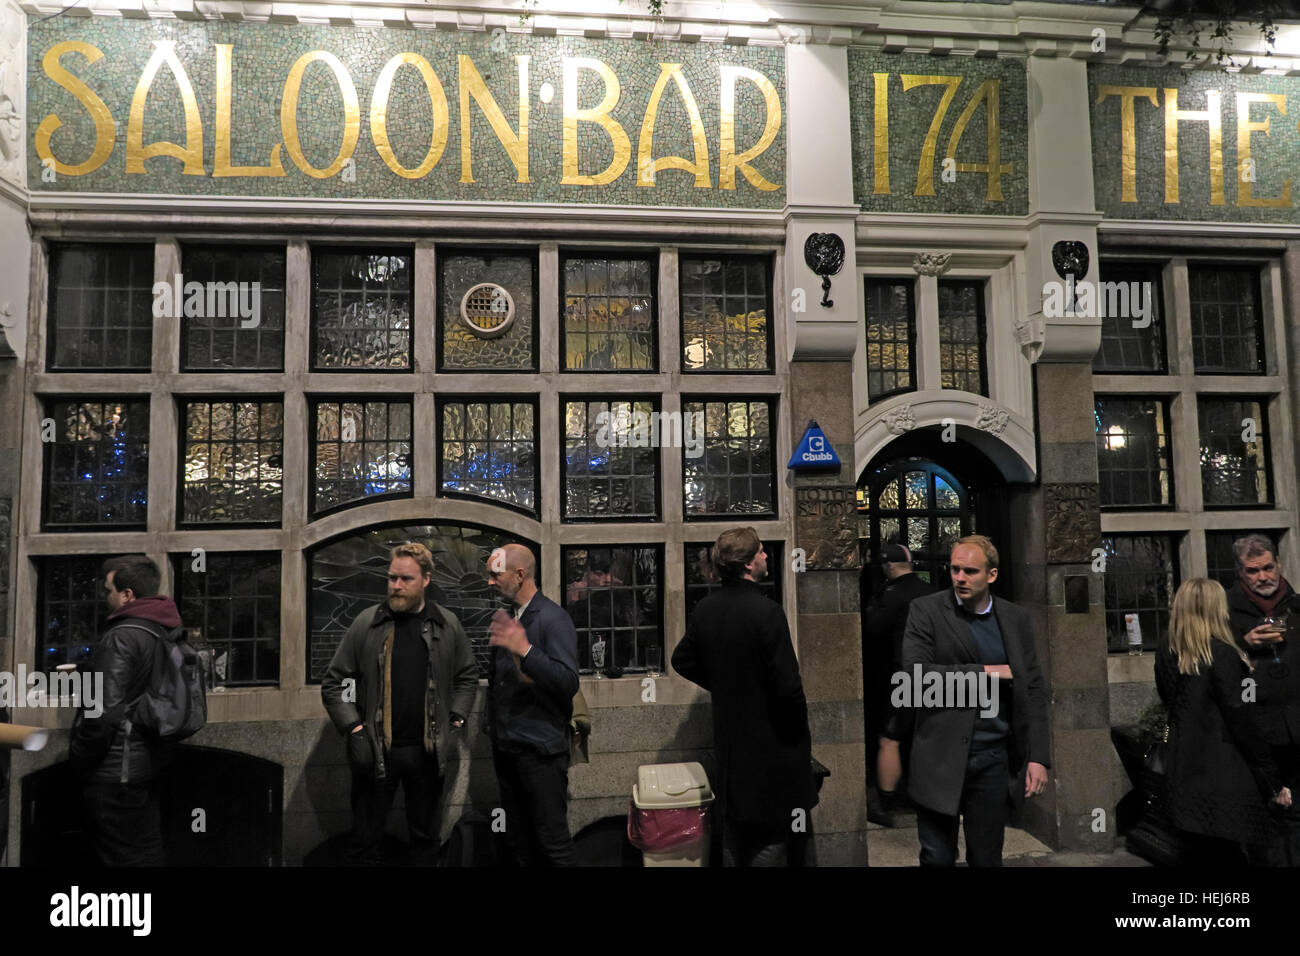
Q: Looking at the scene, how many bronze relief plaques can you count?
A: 2